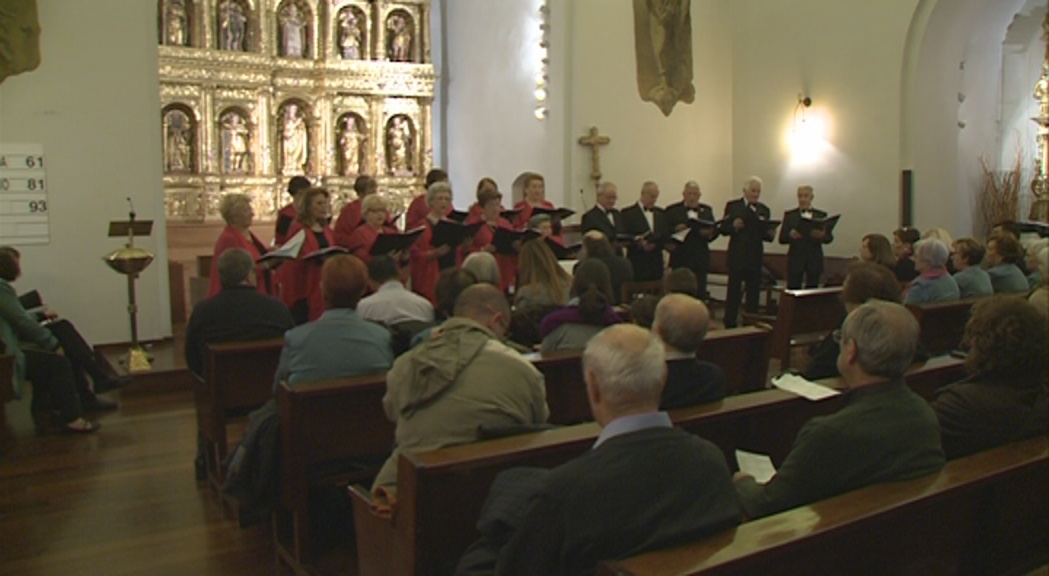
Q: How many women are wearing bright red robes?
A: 11